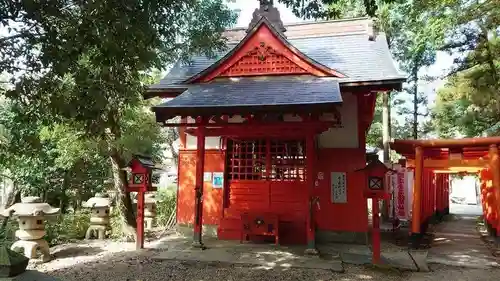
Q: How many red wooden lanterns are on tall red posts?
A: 2